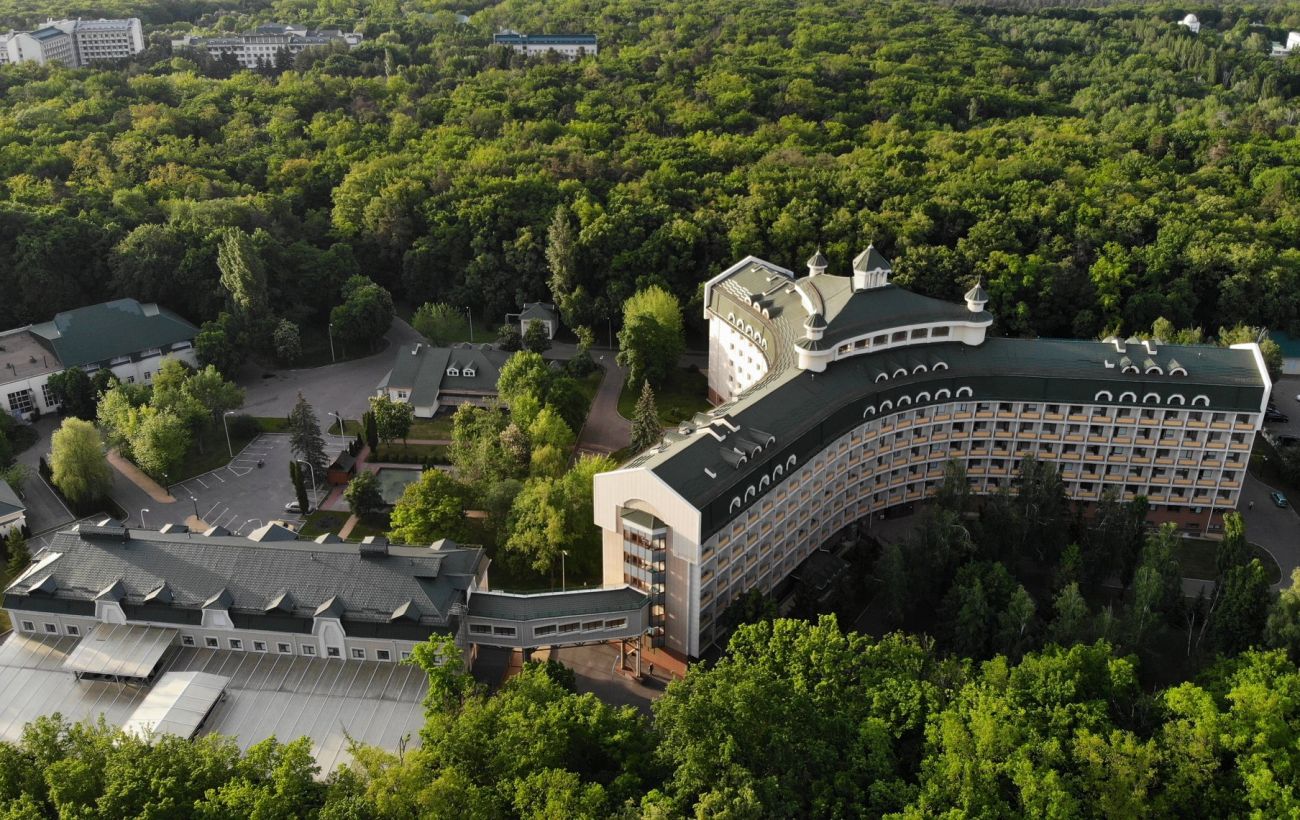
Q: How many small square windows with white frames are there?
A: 14